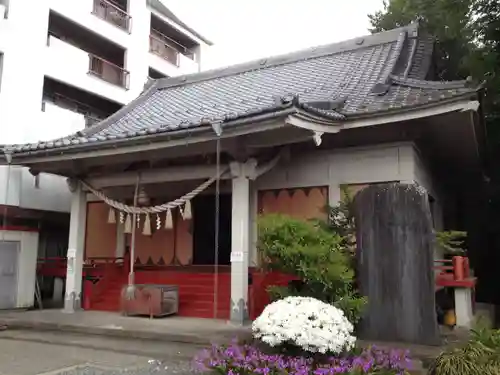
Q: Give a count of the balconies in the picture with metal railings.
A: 3